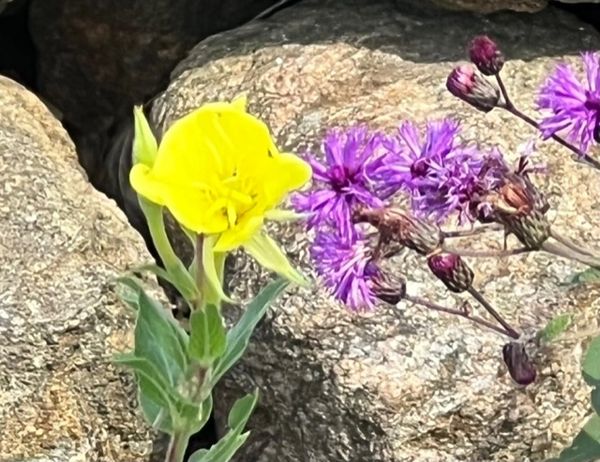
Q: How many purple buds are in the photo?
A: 4